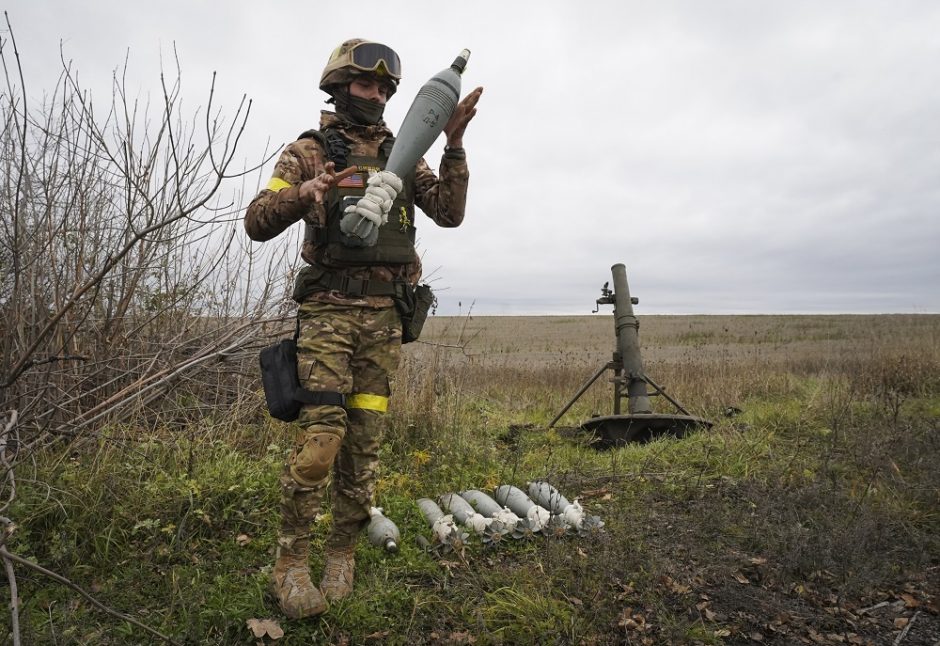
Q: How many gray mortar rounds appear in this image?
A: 7